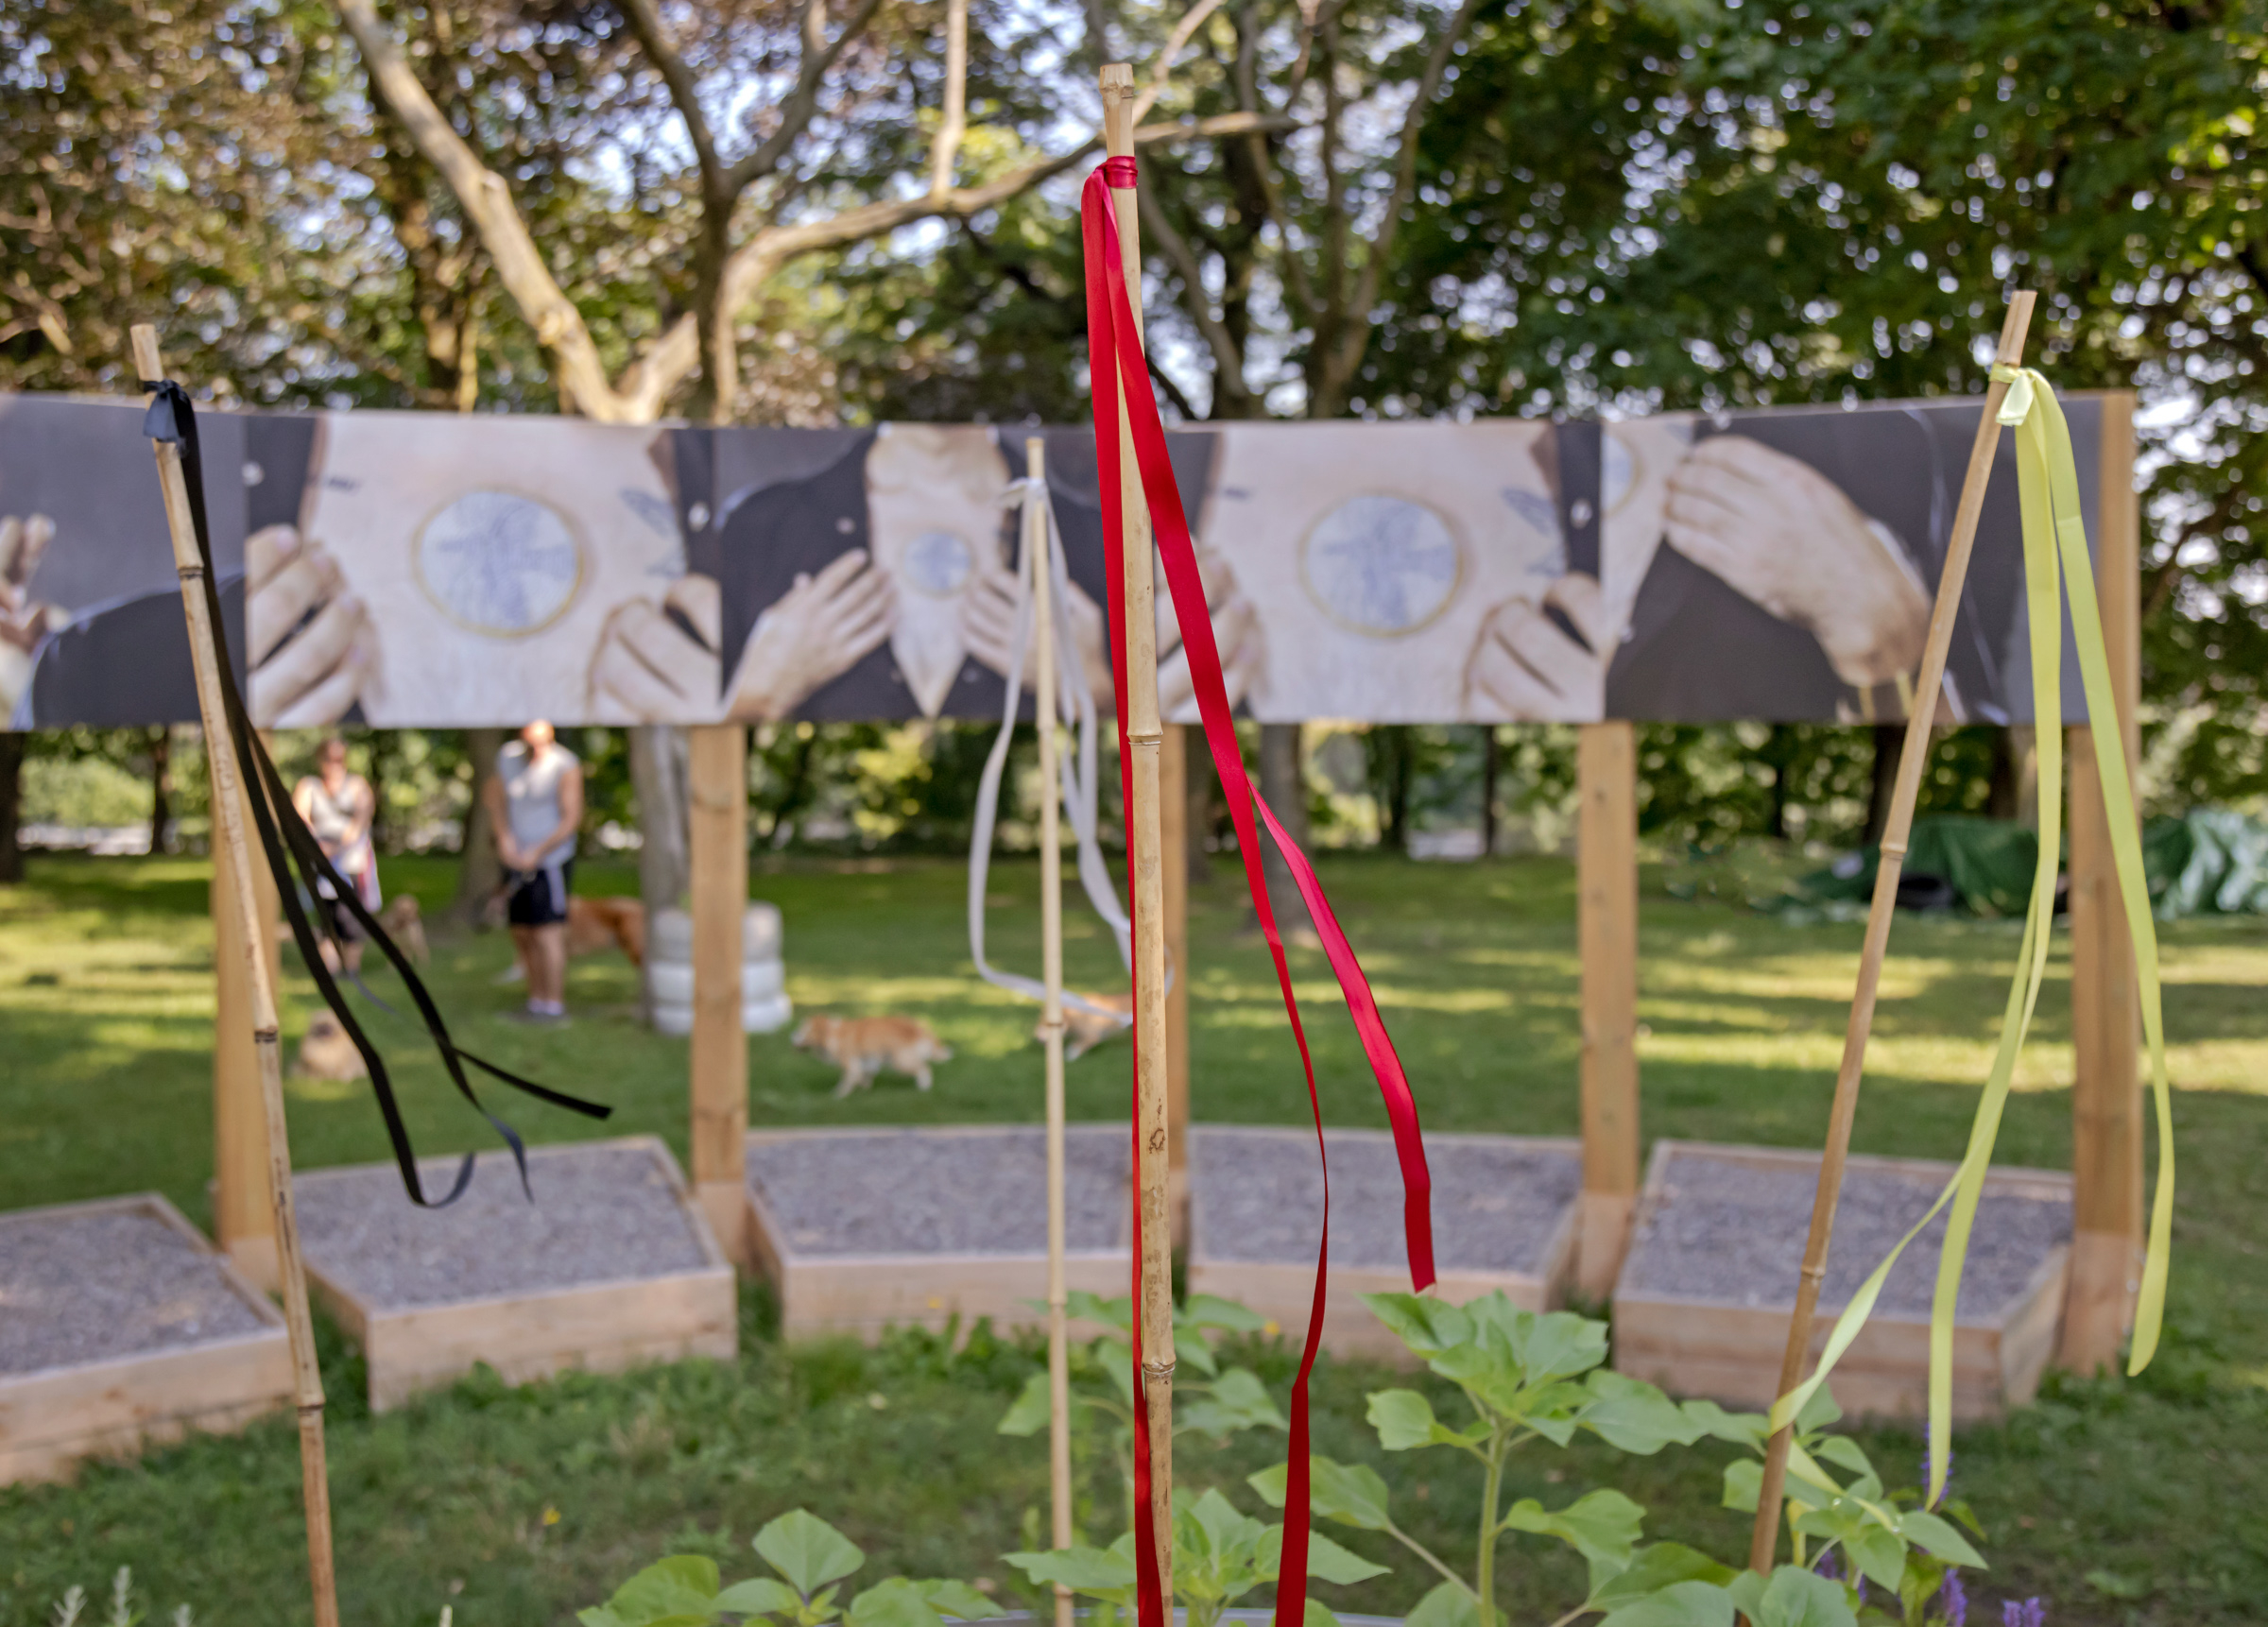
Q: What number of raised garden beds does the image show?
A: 5